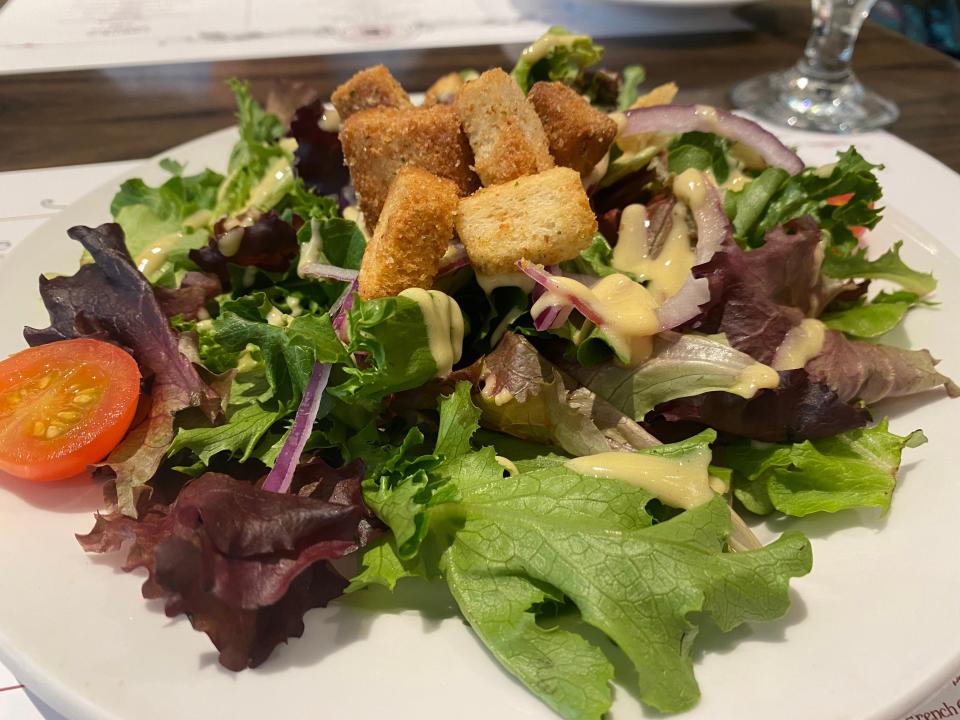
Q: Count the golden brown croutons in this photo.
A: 7